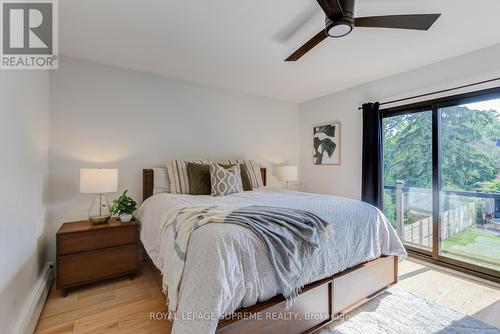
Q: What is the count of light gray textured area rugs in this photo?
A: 1